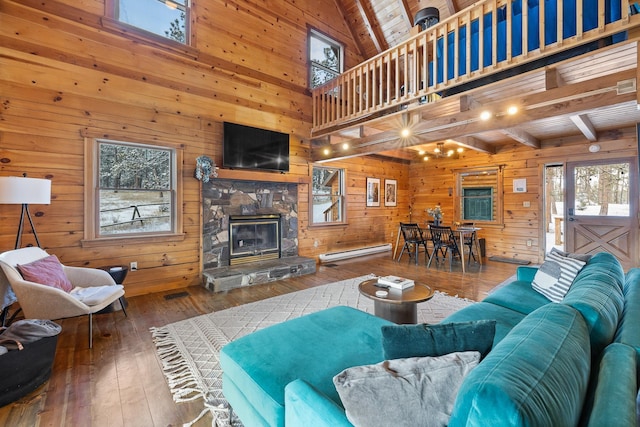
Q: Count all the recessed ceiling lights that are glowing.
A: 5